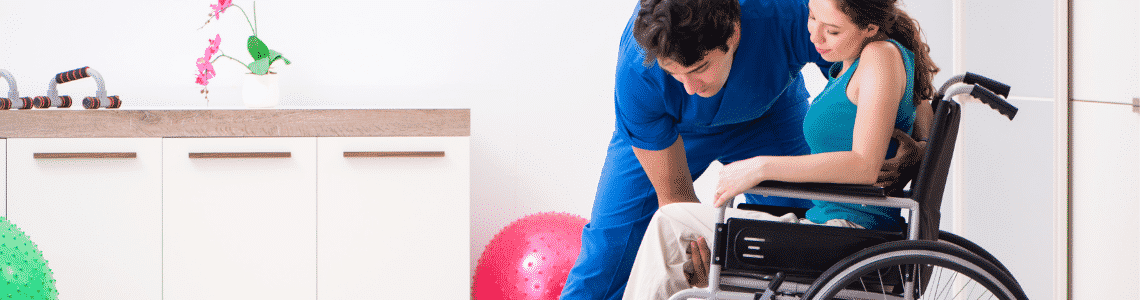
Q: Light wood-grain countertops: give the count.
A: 1